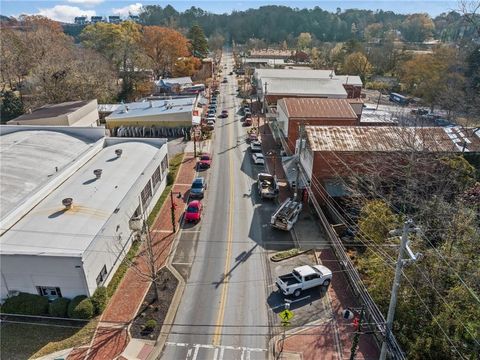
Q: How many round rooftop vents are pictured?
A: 3